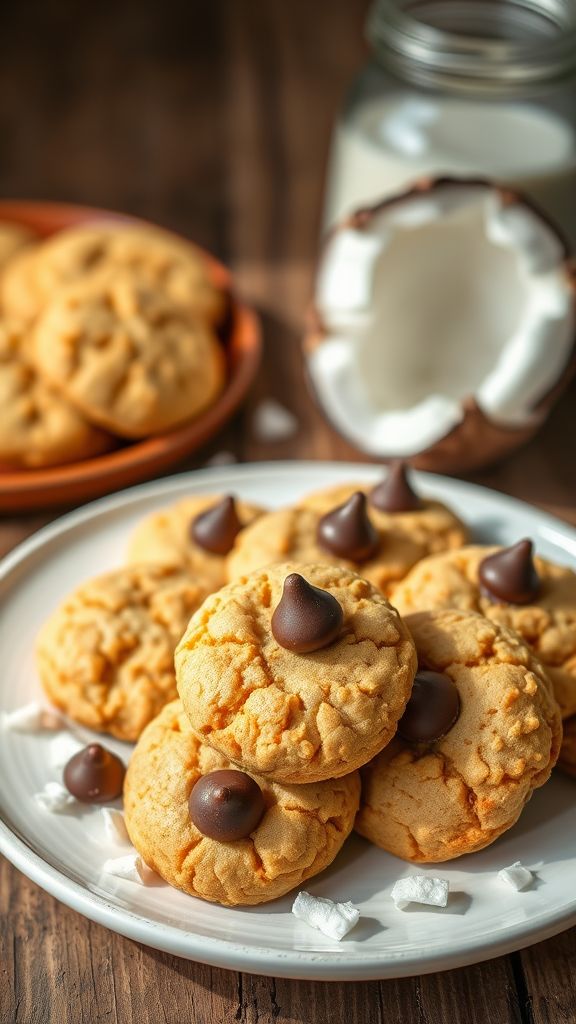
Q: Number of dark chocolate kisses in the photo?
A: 8